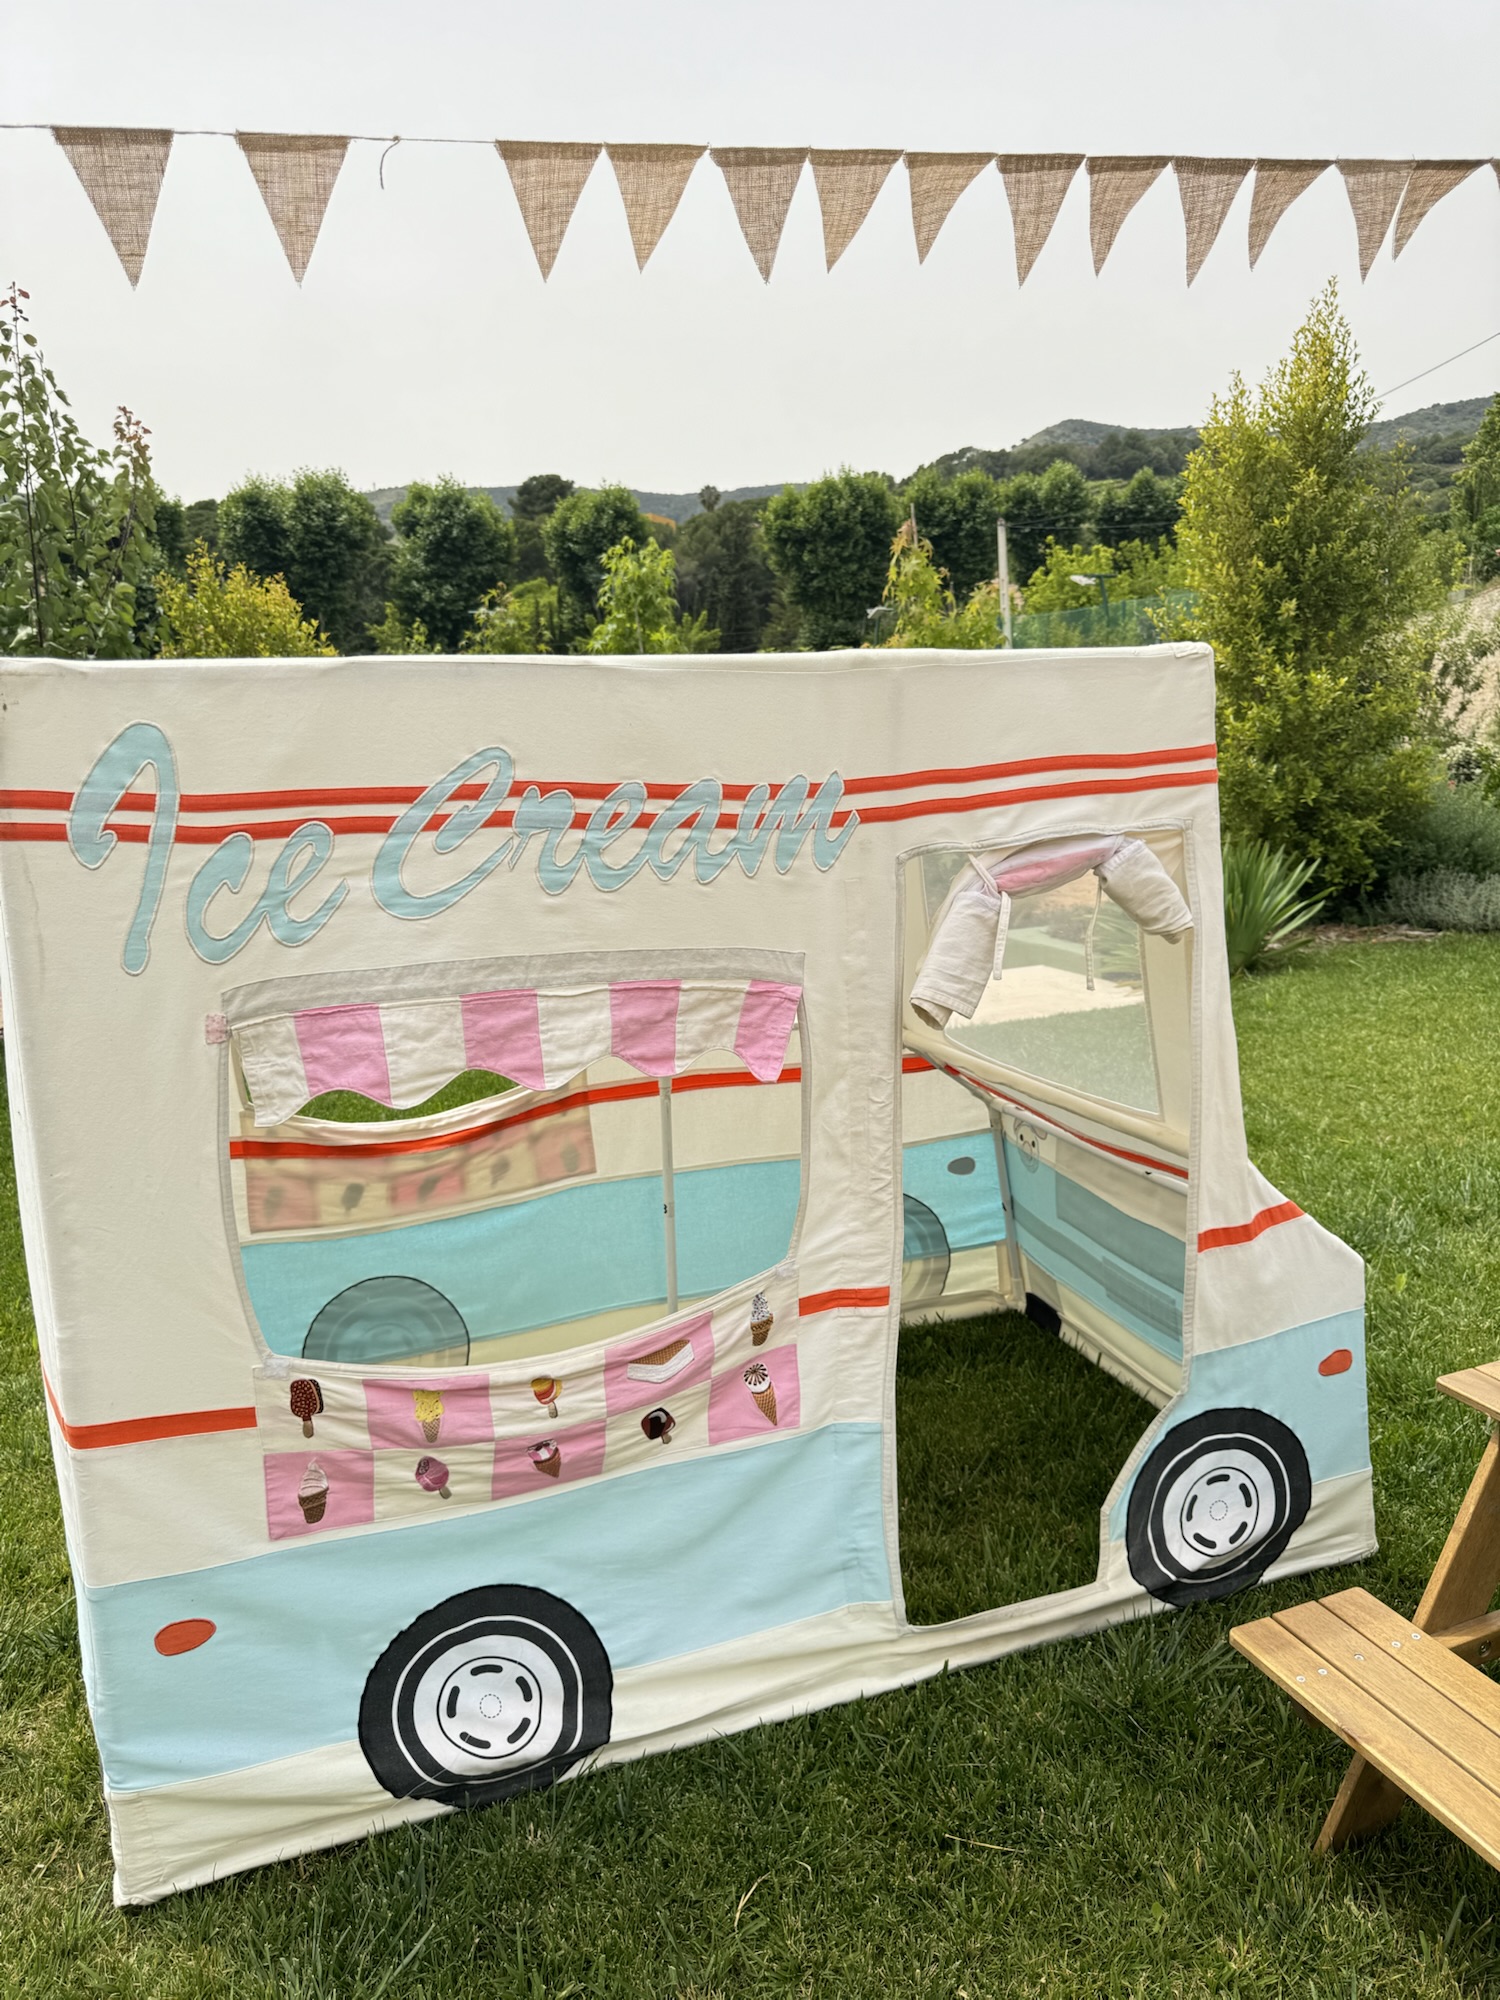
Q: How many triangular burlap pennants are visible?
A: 13